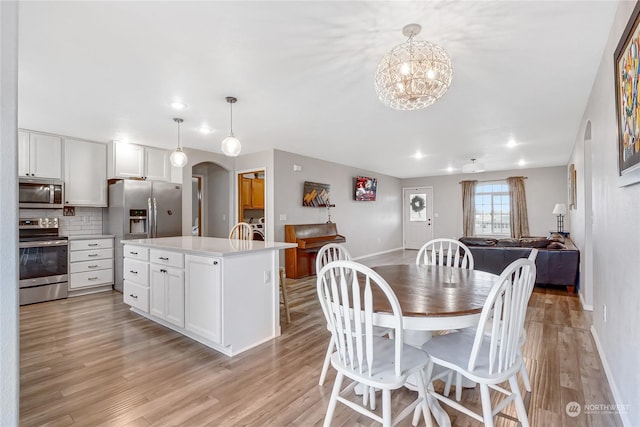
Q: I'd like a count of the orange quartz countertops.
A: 0